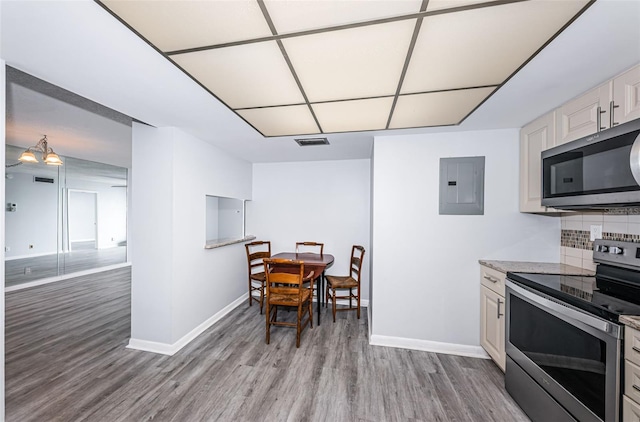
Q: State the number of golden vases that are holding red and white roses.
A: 0